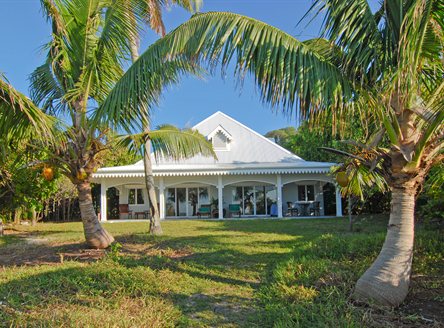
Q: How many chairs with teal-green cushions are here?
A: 2